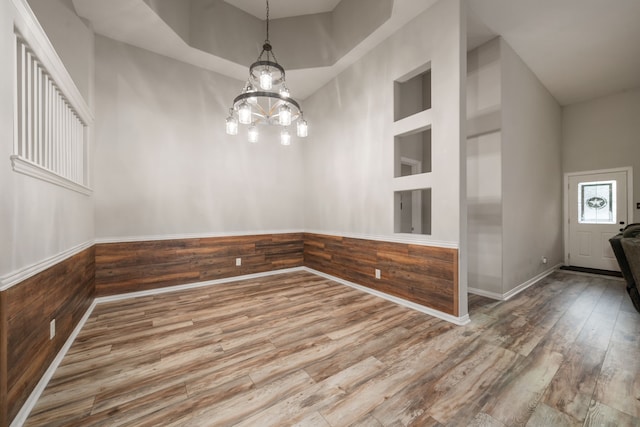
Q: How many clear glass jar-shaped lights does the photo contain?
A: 9